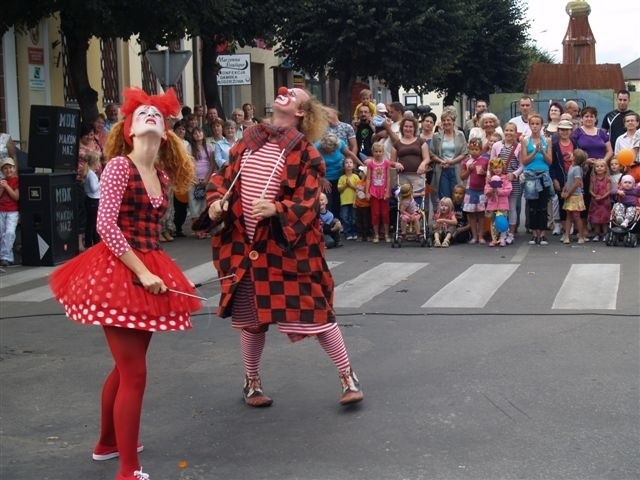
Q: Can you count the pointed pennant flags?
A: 0